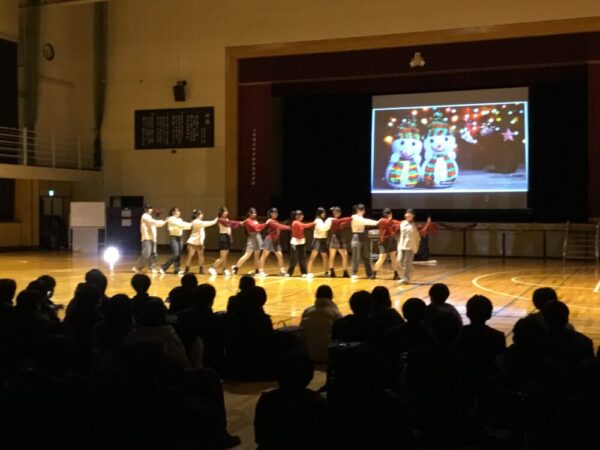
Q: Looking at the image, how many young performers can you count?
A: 12